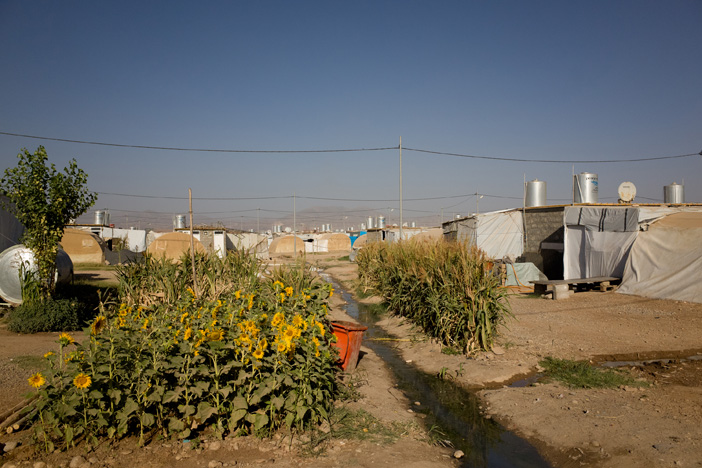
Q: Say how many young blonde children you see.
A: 0